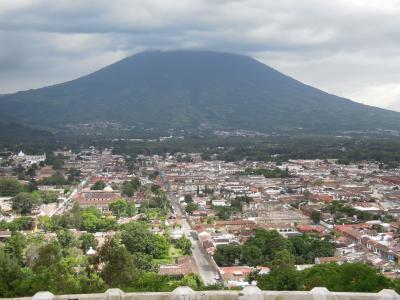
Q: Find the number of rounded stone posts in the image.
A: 6